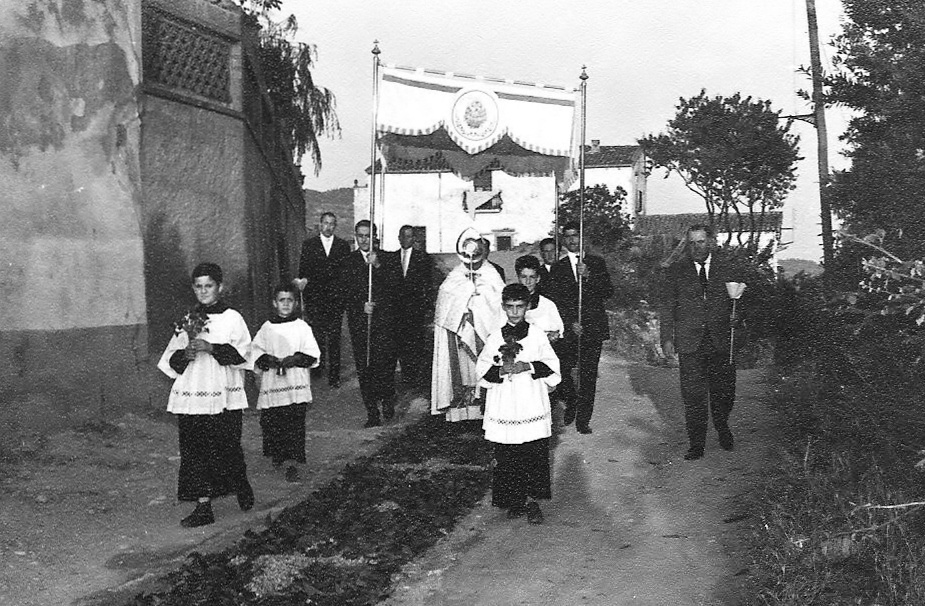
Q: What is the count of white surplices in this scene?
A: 4